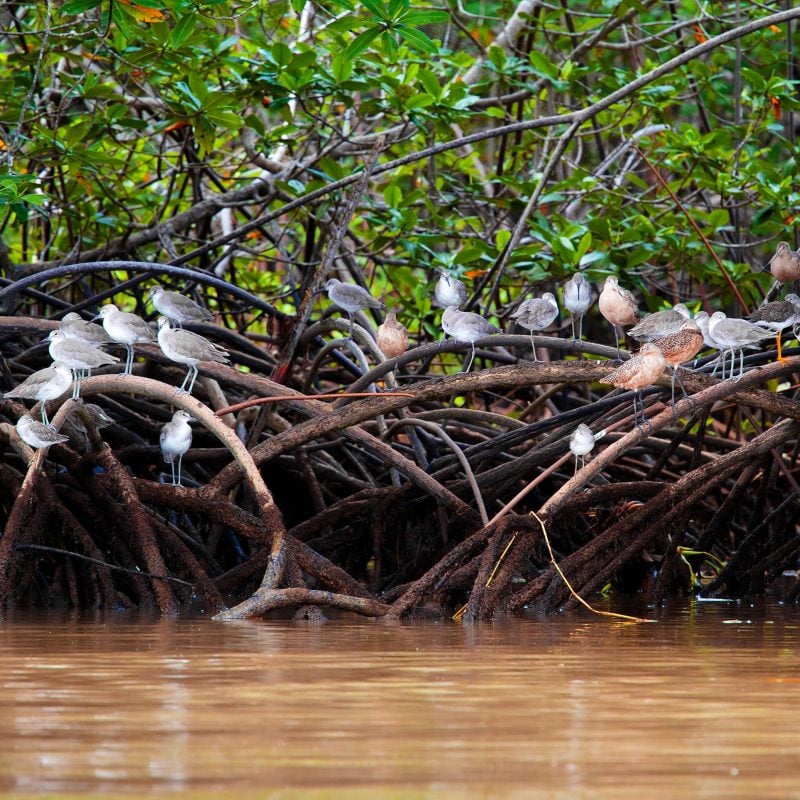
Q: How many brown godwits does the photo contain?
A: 5